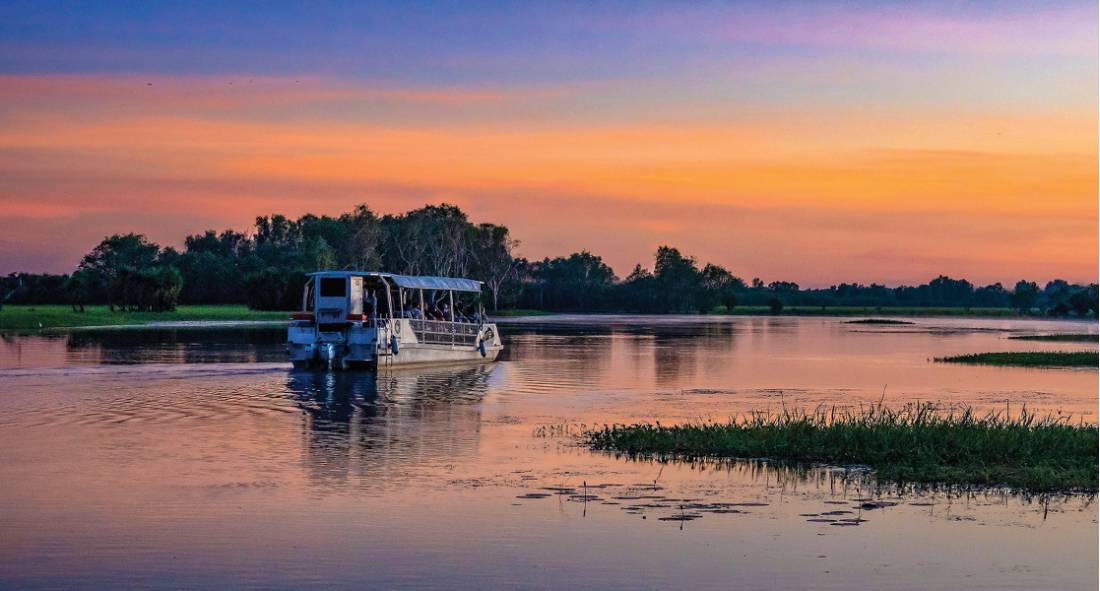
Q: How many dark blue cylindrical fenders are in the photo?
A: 2